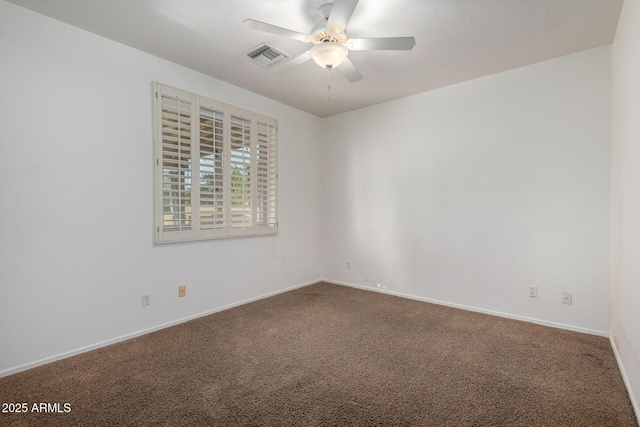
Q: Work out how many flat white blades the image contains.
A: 5